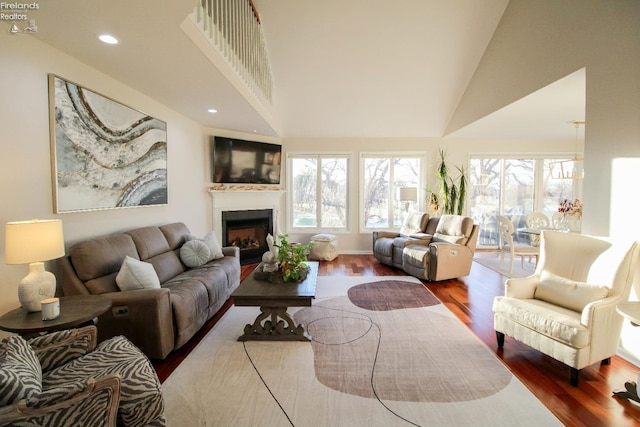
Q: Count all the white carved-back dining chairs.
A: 3